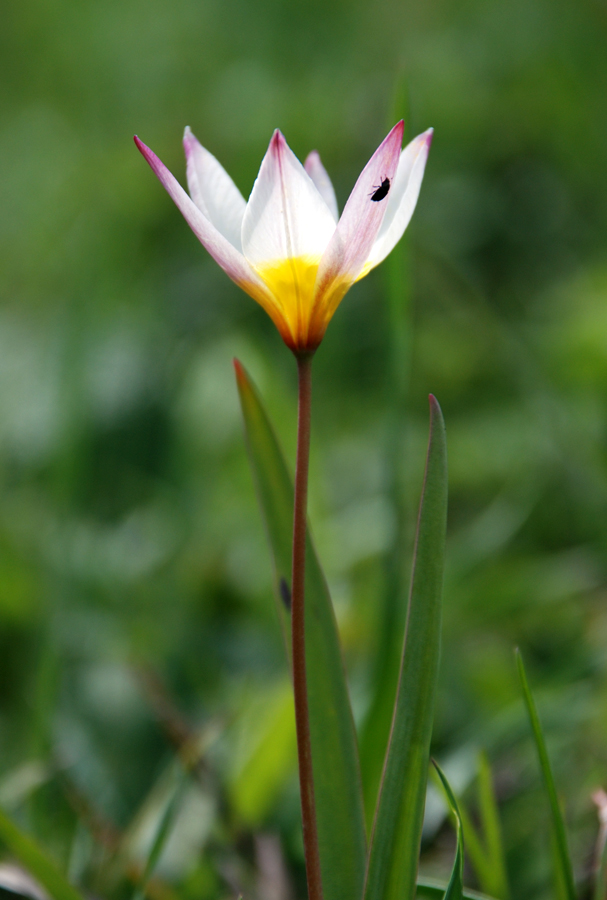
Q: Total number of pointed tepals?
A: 6